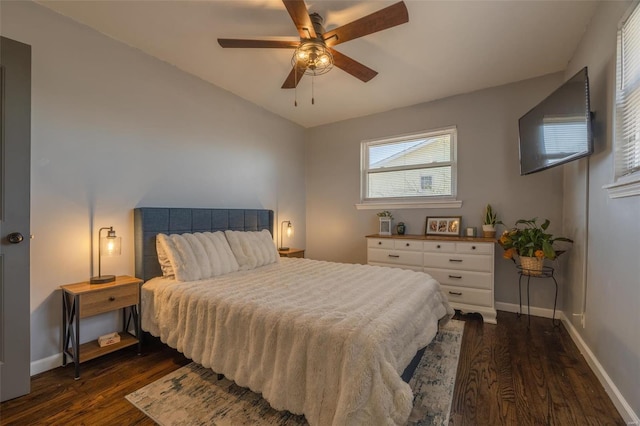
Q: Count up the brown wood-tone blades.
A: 5